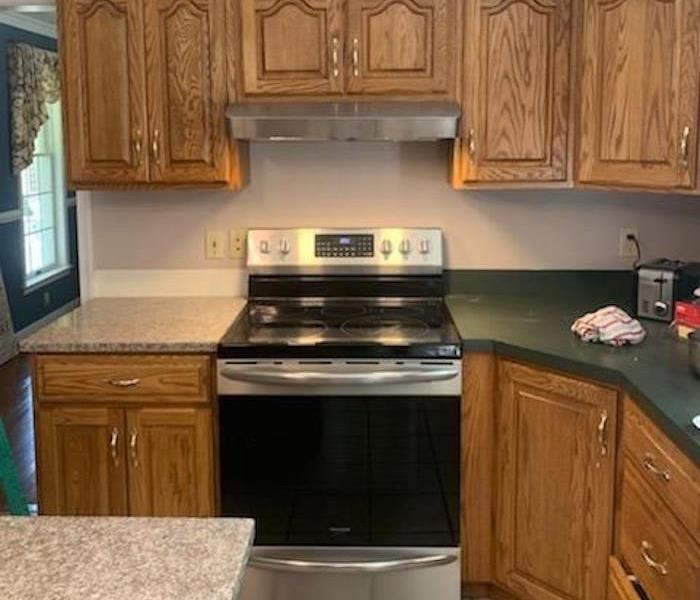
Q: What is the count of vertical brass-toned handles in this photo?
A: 9